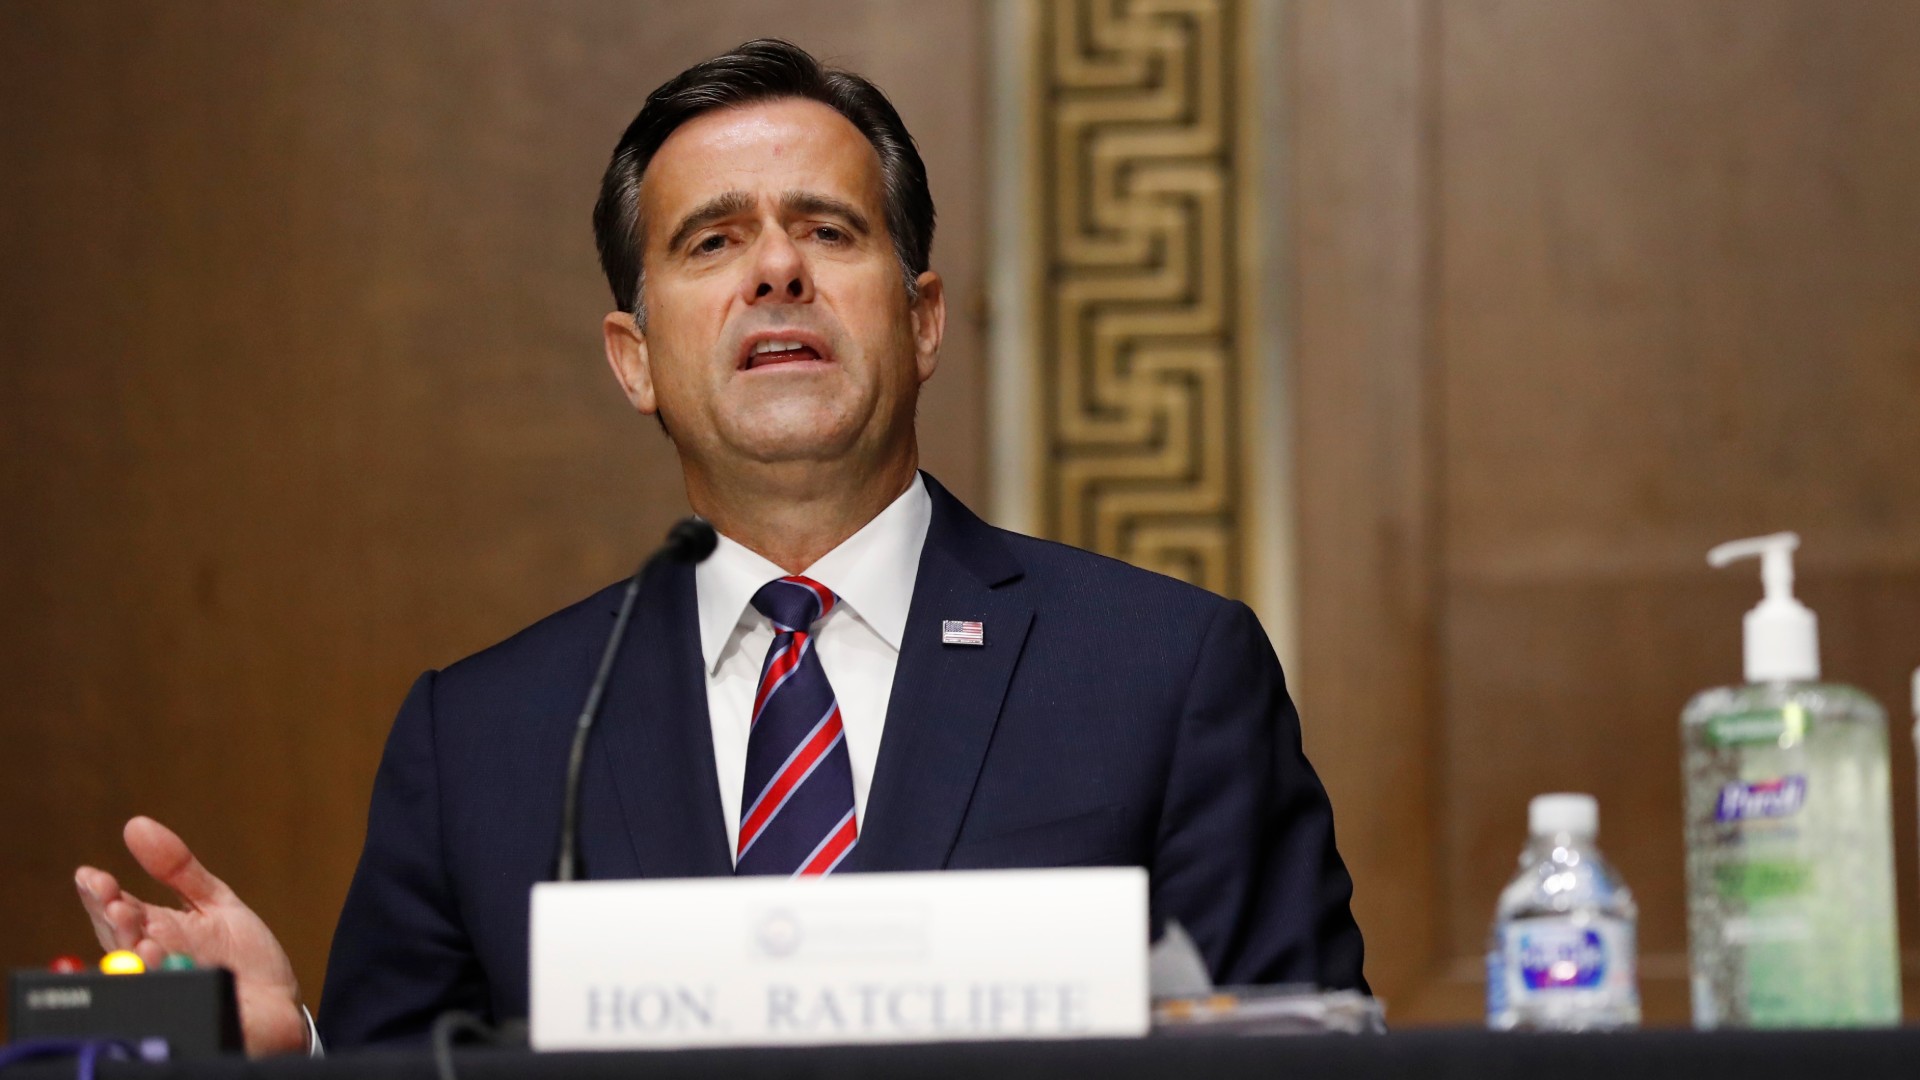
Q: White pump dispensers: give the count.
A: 1